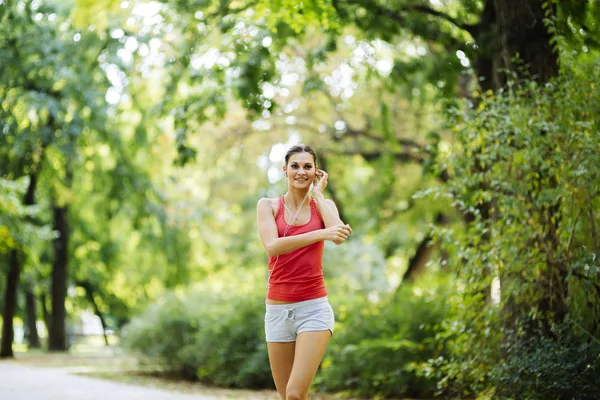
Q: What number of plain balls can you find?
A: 0